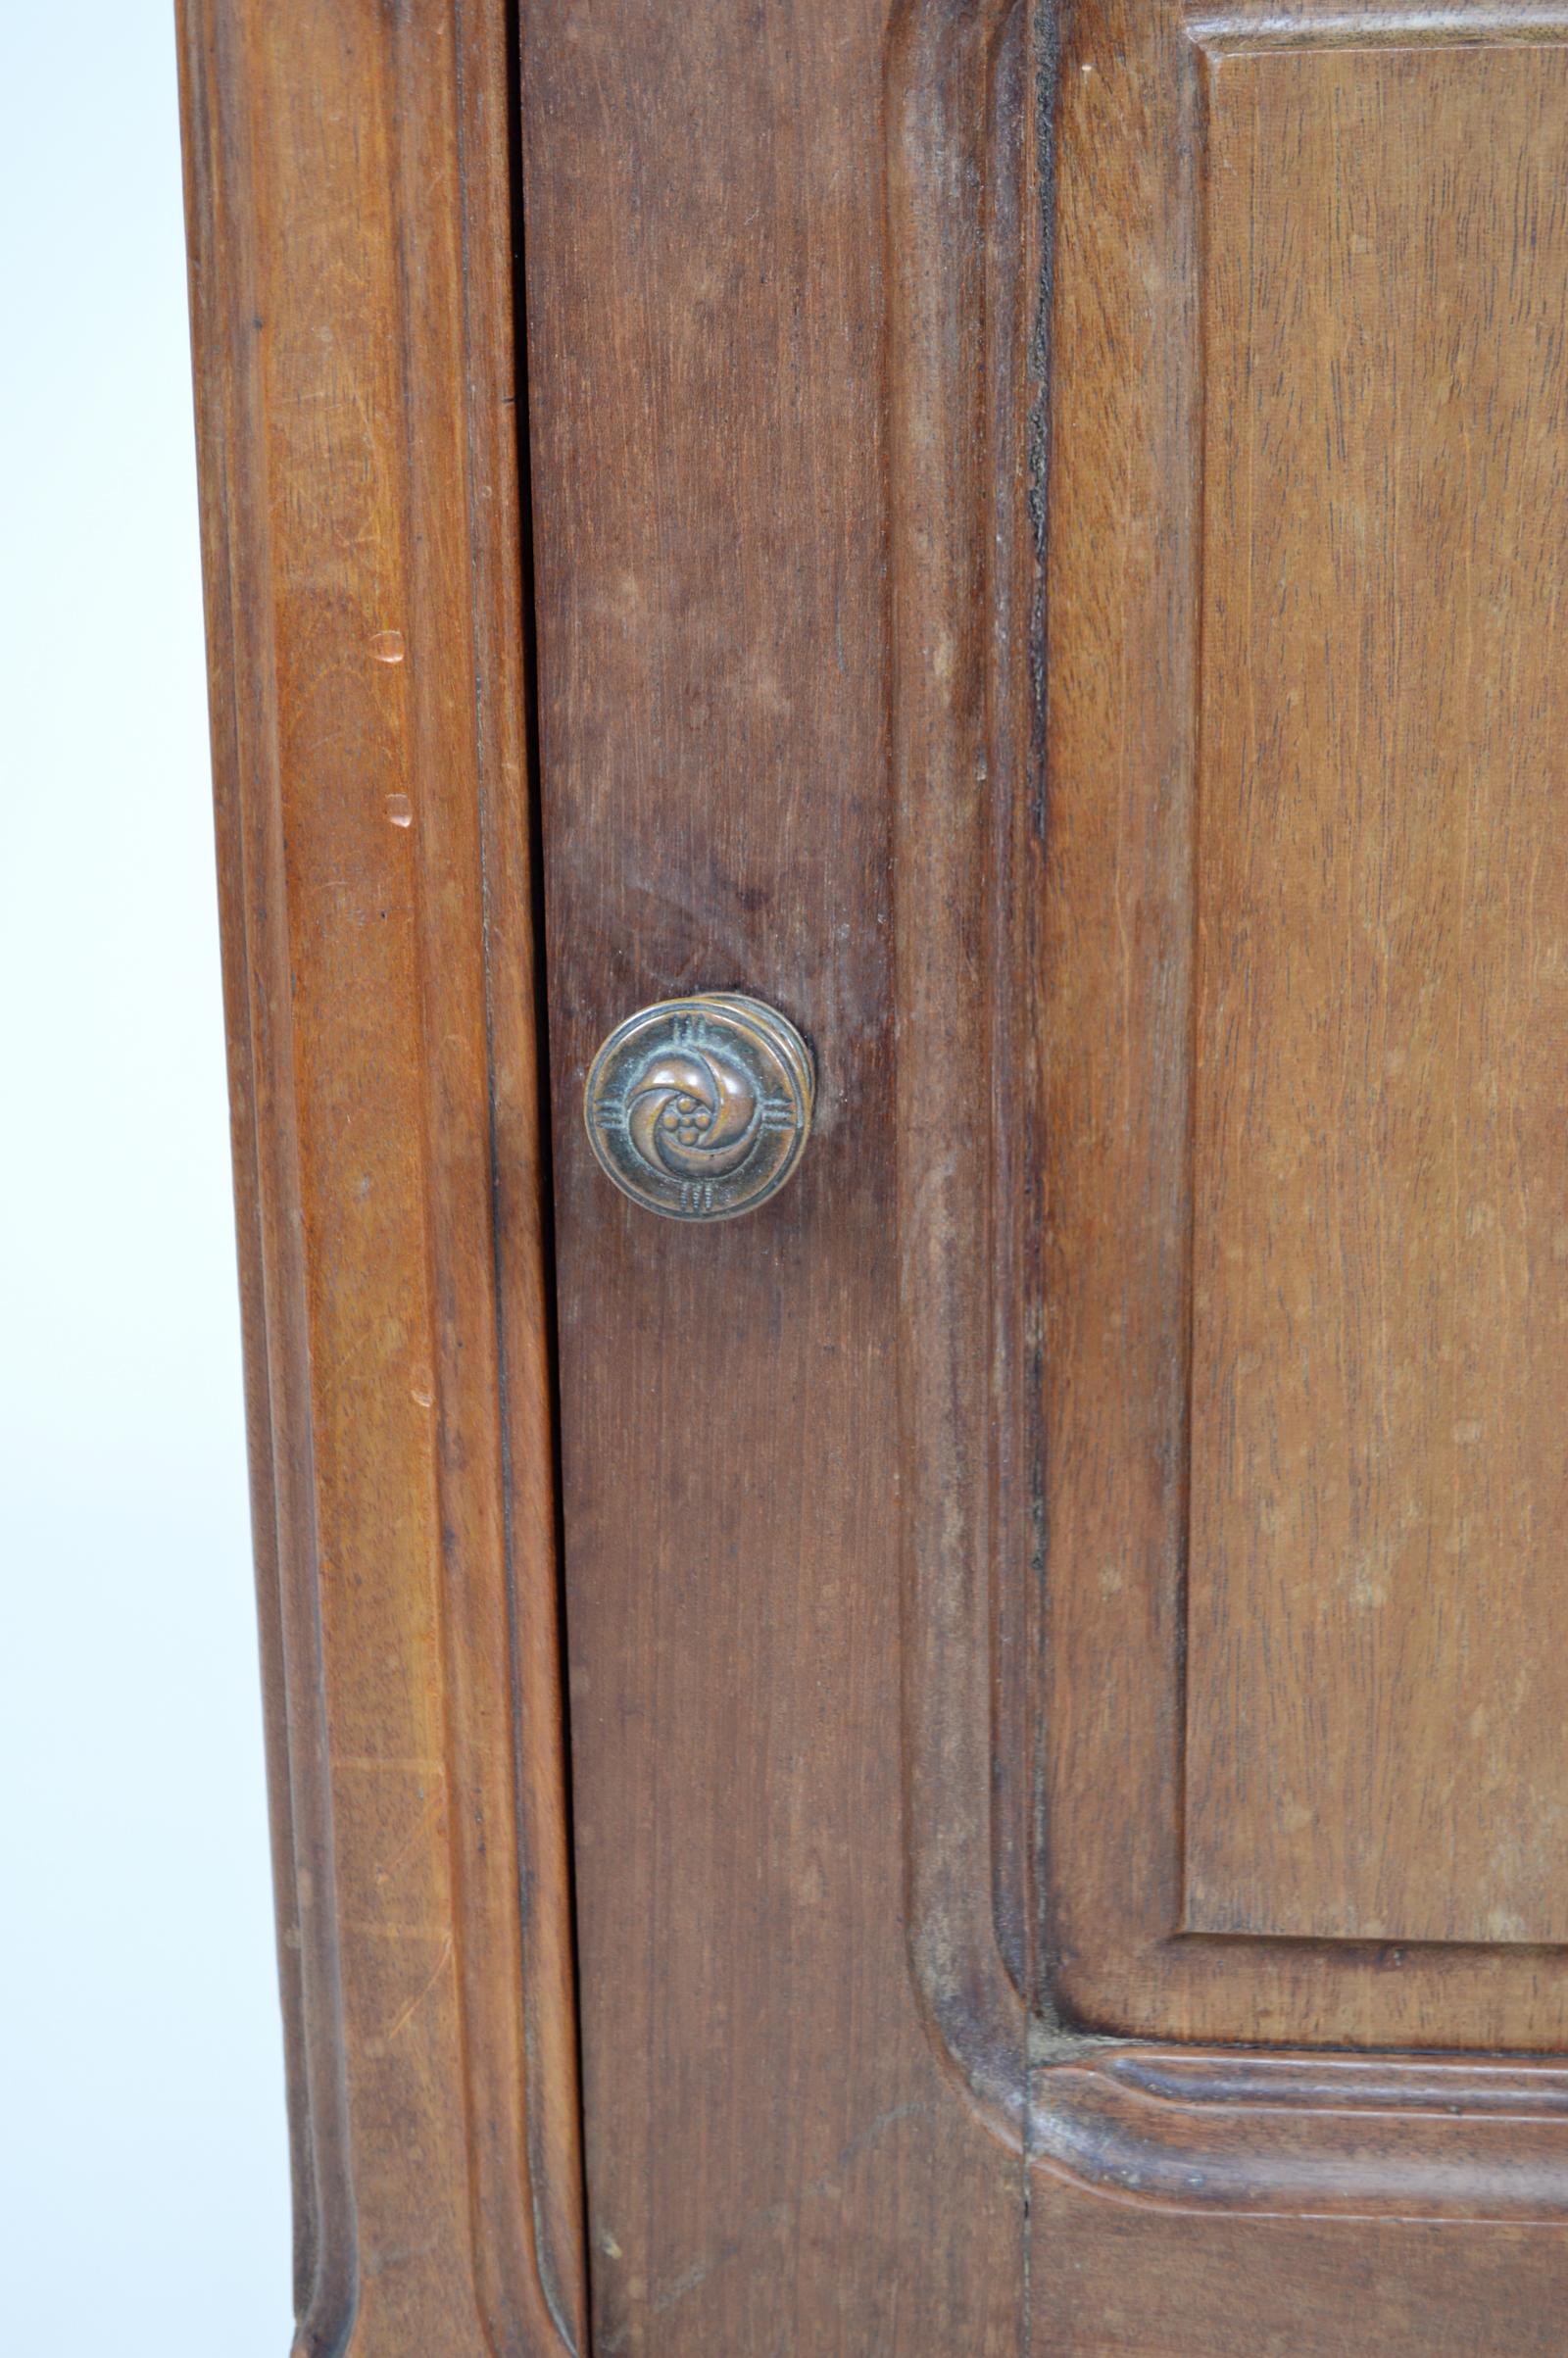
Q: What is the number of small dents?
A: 3